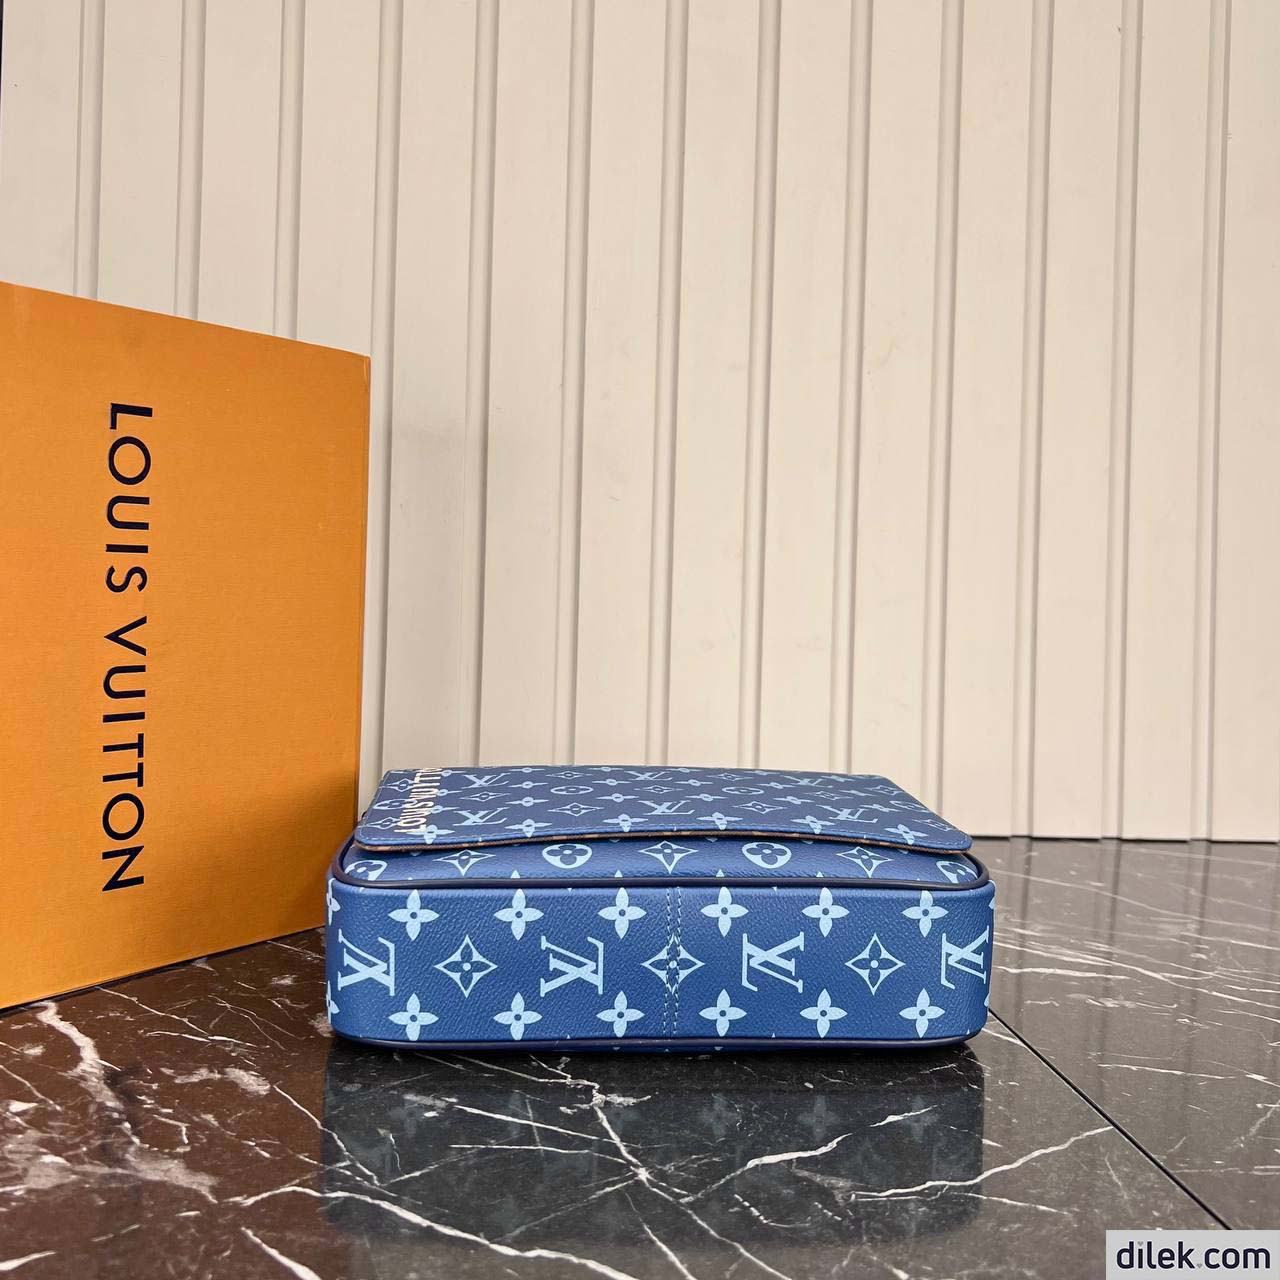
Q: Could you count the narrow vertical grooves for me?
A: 13